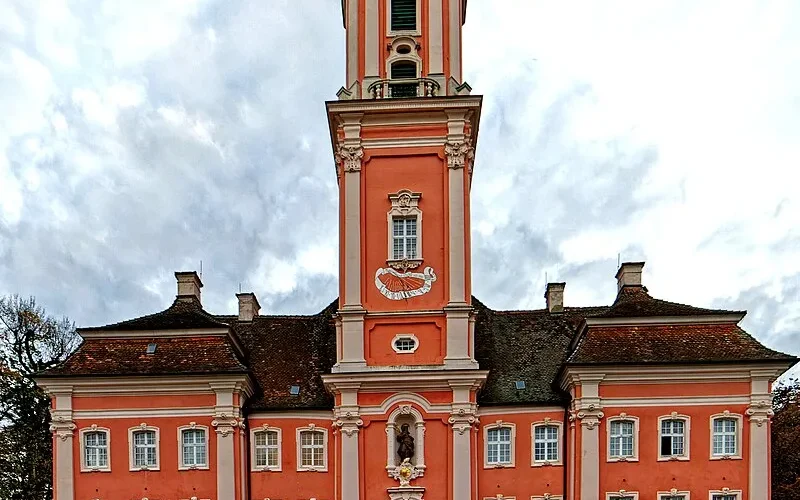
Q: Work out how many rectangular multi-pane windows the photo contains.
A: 11